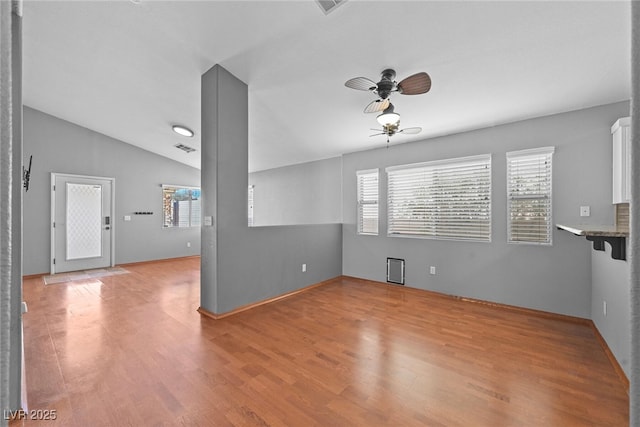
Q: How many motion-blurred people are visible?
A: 0